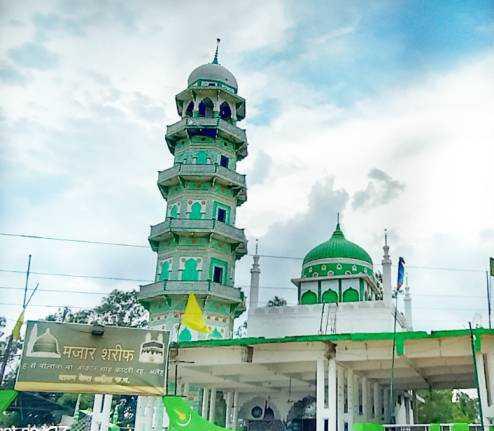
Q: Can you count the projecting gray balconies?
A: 4